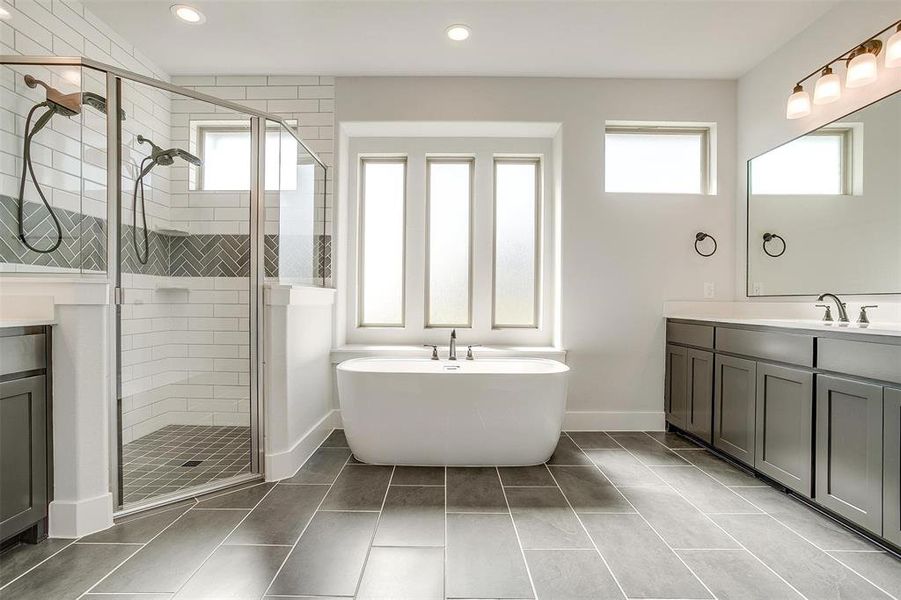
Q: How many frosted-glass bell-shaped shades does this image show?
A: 4